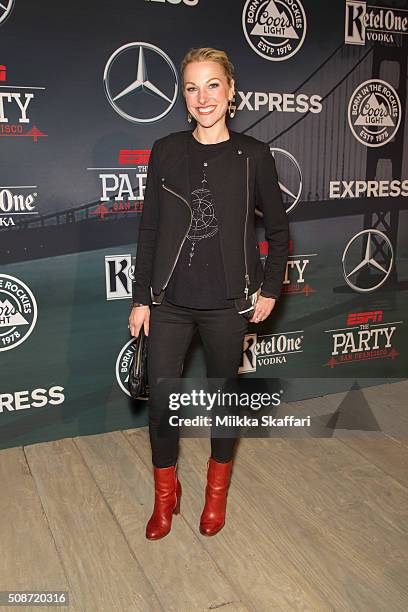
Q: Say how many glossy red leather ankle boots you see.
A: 2